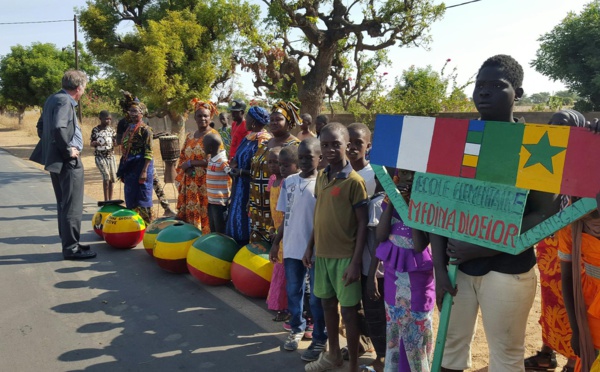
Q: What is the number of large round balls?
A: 6